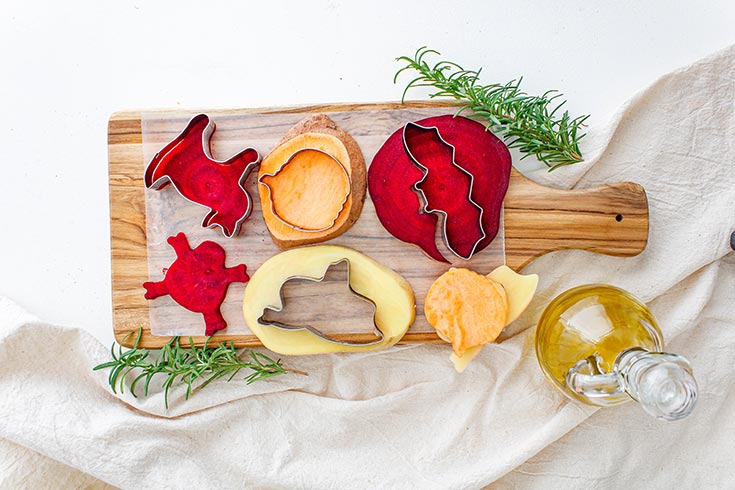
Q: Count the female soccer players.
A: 0